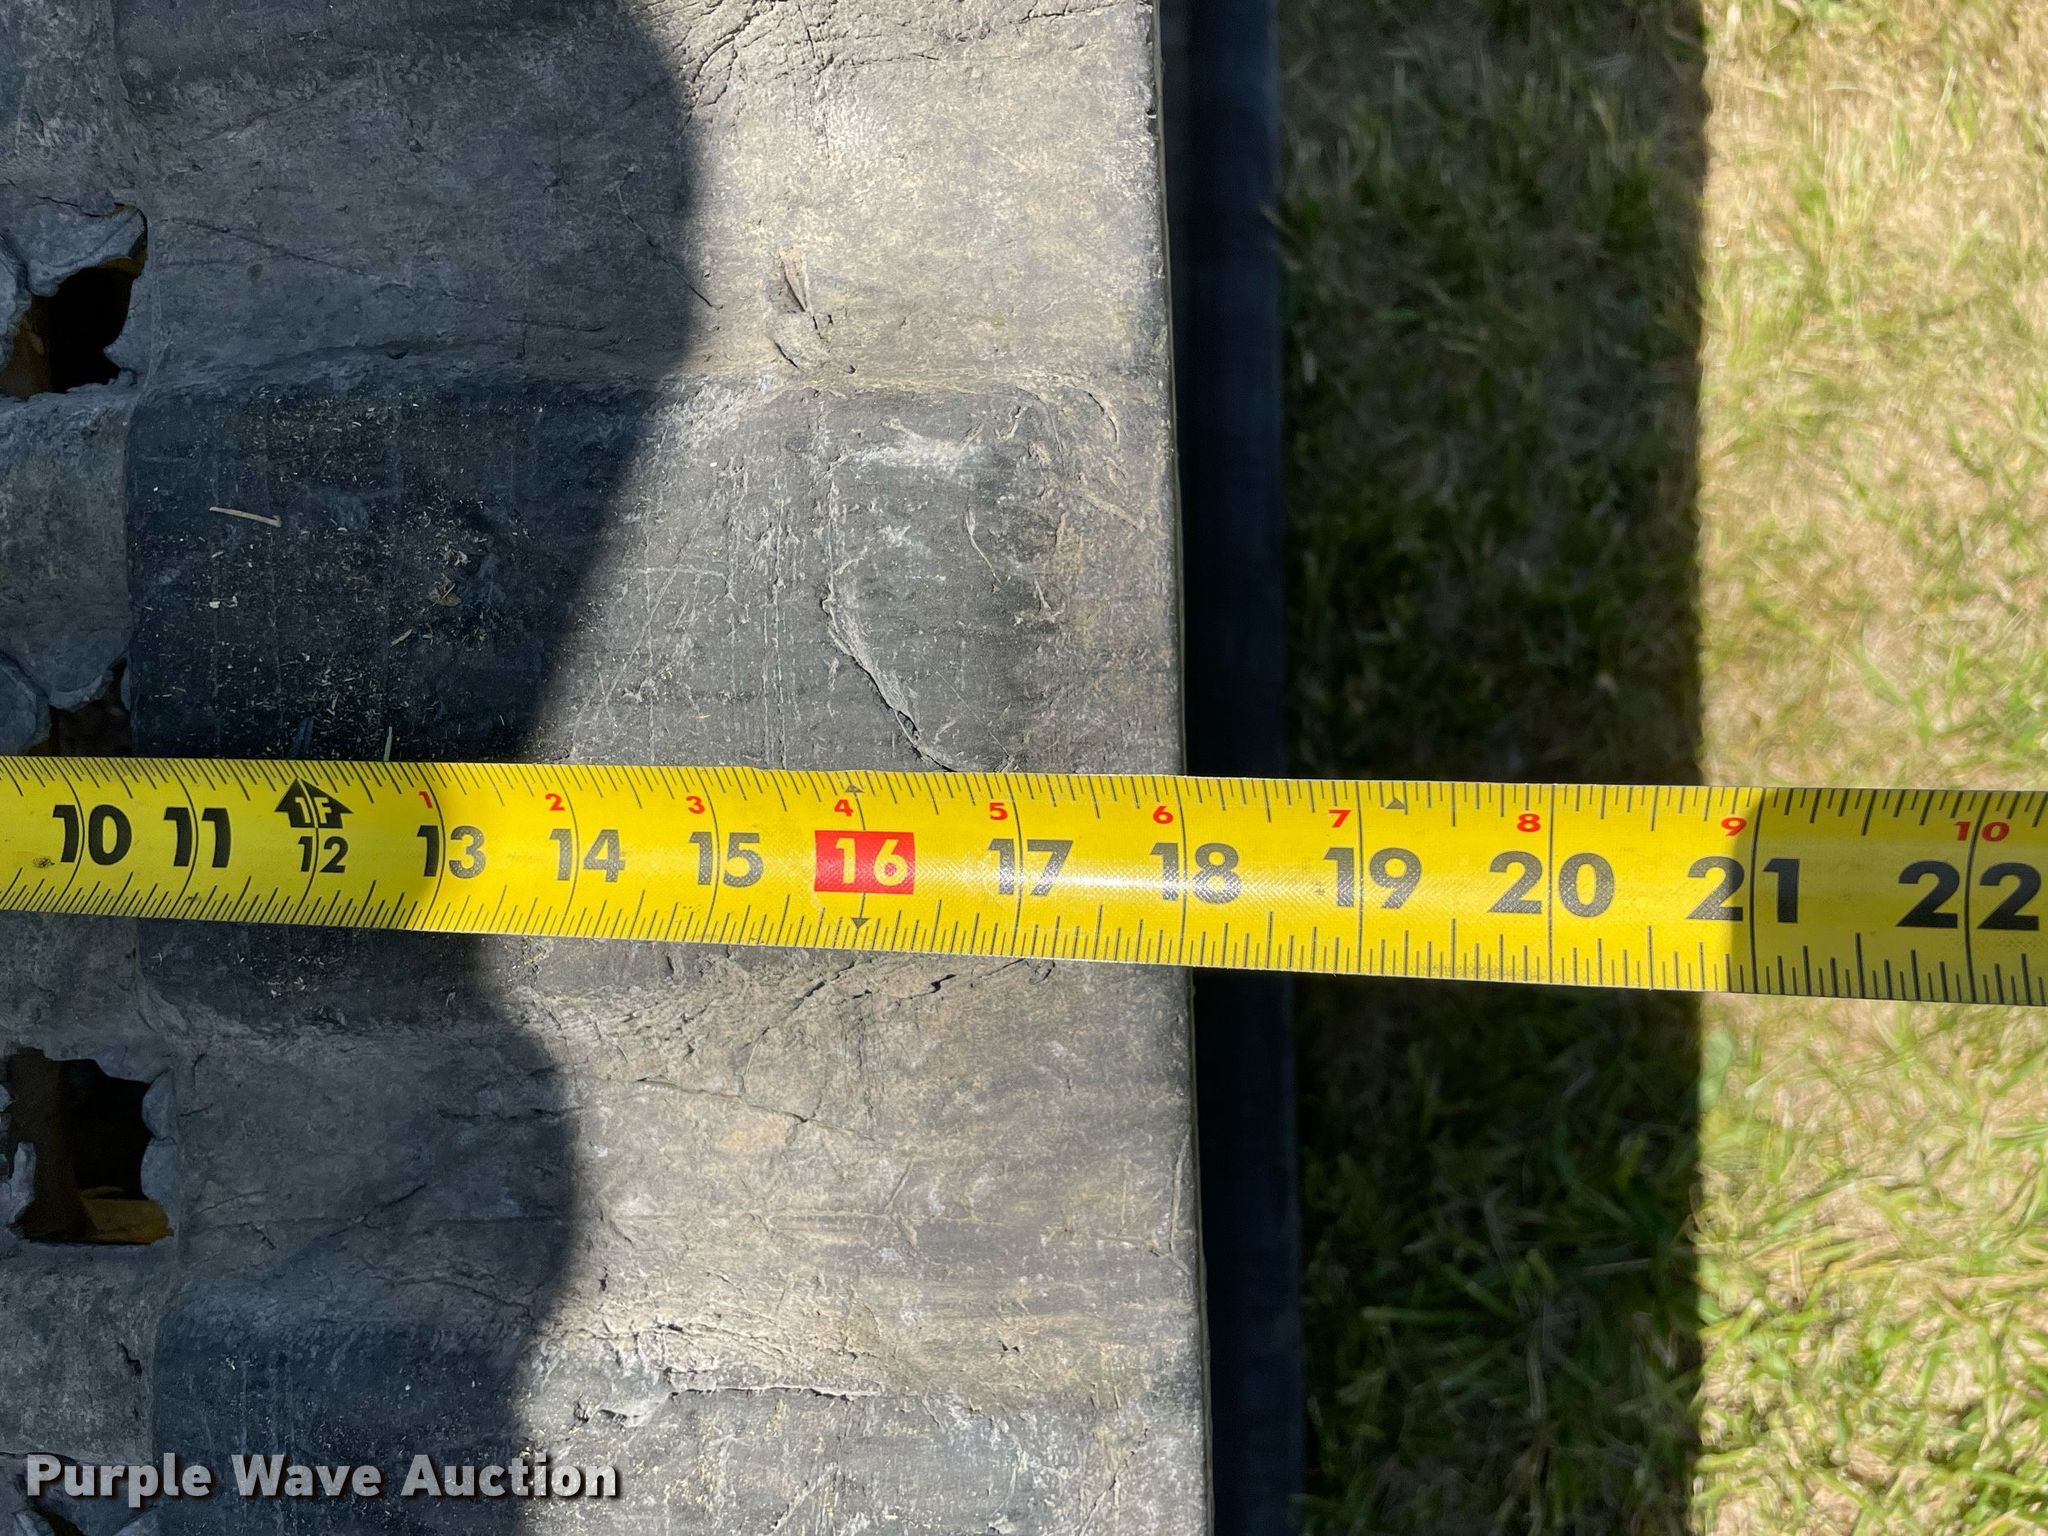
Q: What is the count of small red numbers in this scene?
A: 10